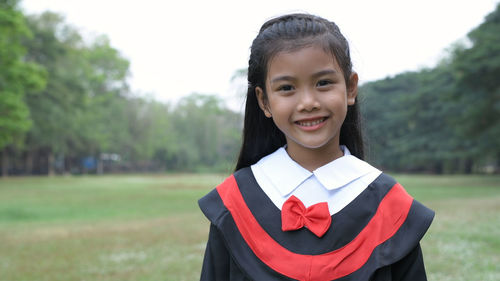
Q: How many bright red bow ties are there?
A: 1